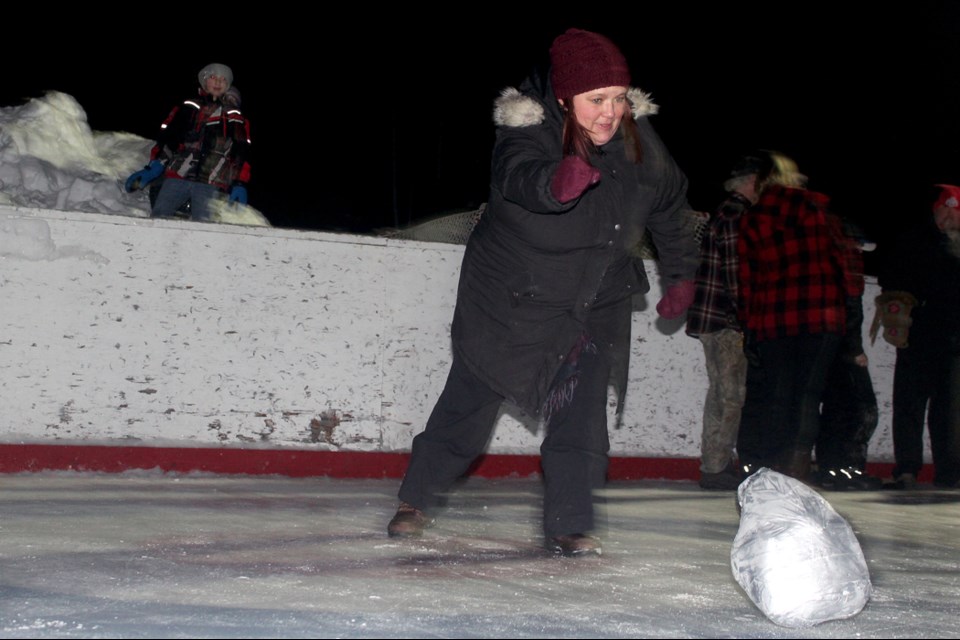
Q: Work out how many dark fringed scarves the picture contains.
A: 1